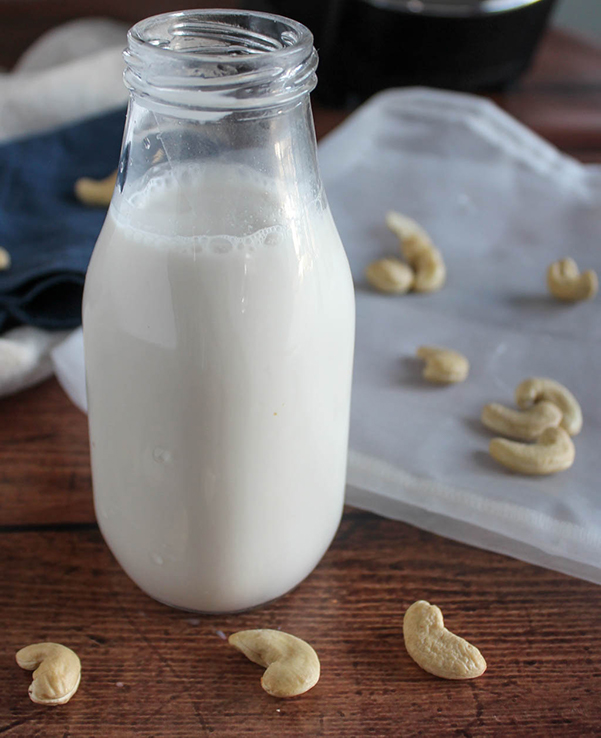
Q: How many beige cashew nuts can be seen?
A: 13